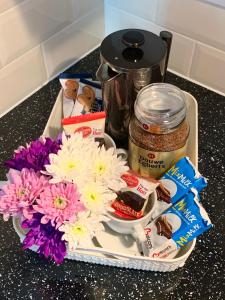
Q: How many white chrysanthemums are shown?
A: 4